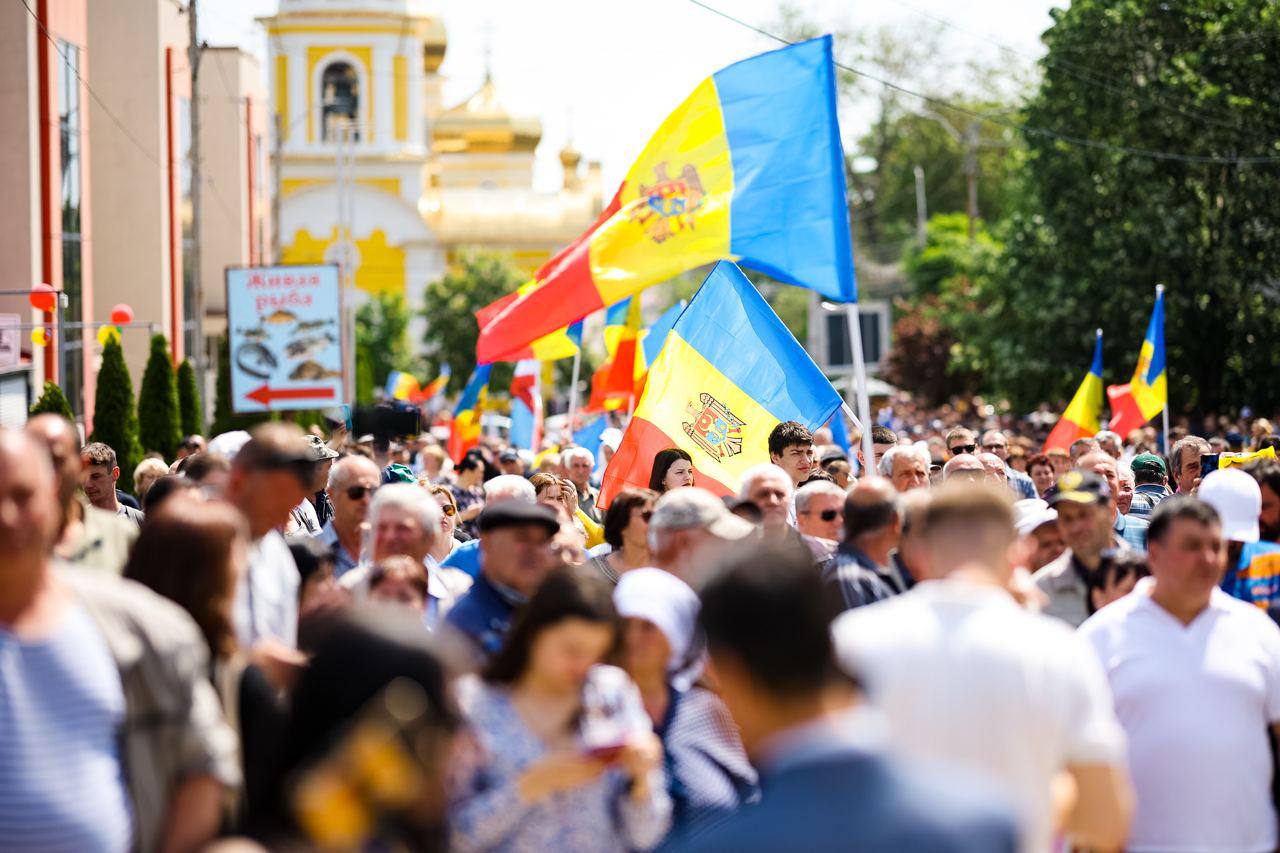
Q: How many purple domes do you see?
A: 0